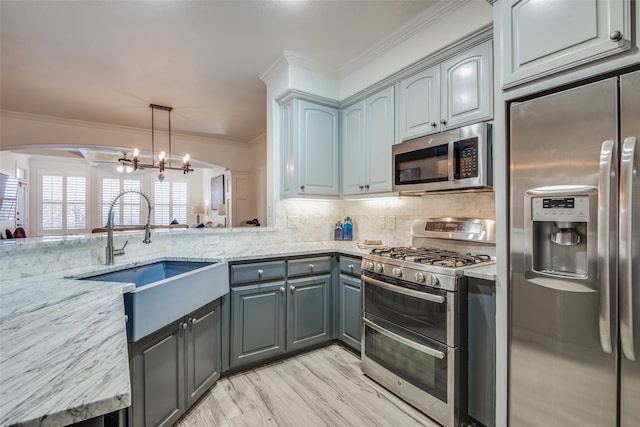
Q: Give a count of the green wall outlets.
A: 0